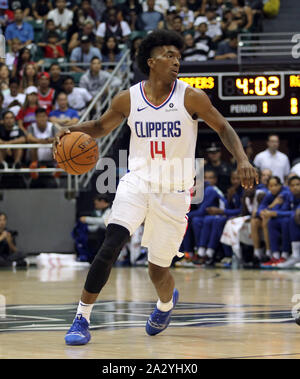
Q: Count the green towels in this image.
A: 0